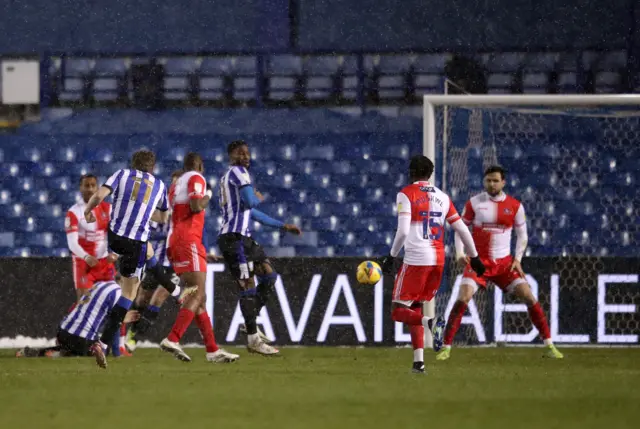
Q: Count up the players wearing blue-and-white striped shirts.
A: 4